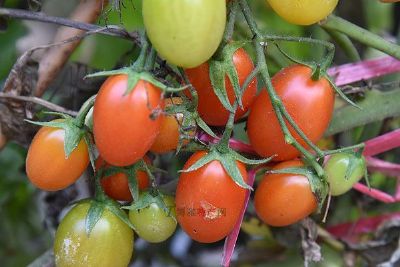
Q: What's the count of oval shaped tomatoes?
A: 13